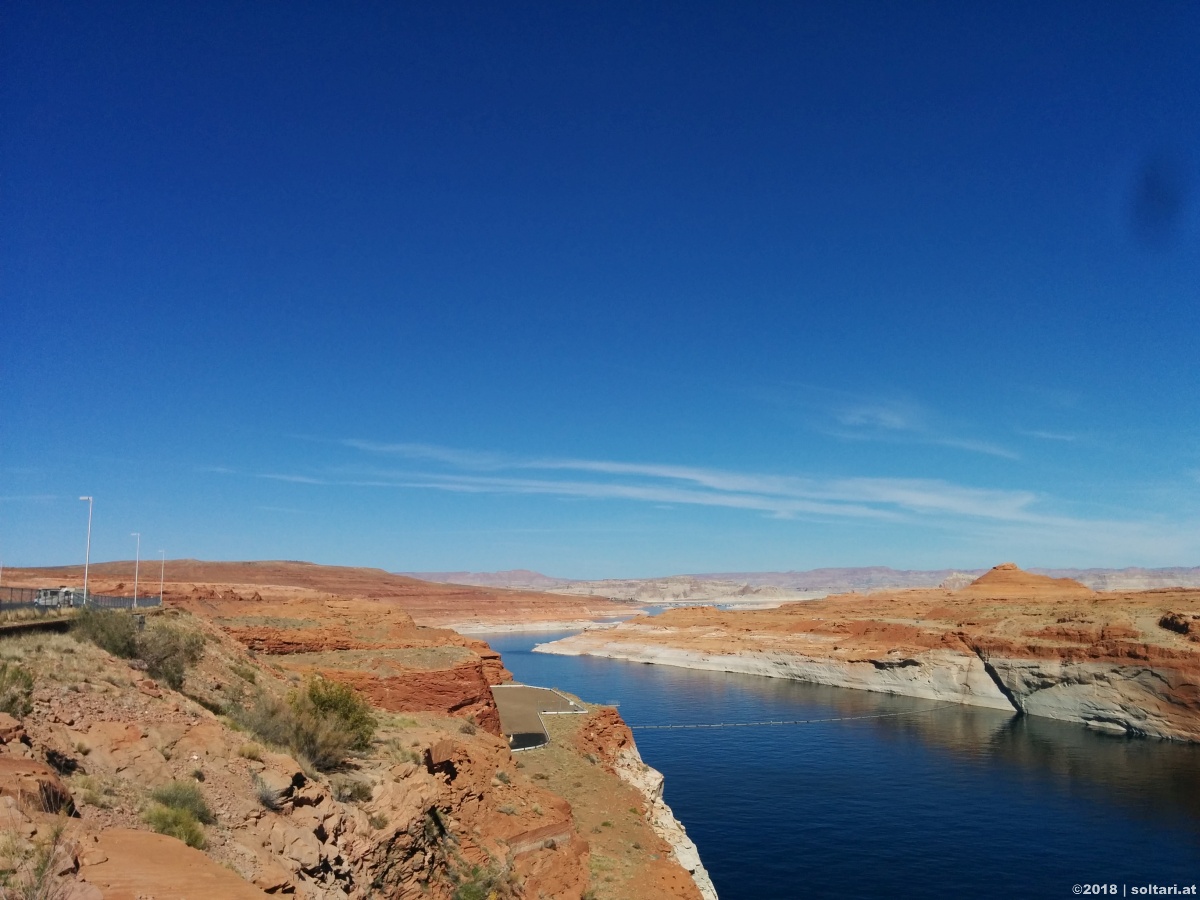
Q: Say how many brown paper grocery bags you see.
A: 0